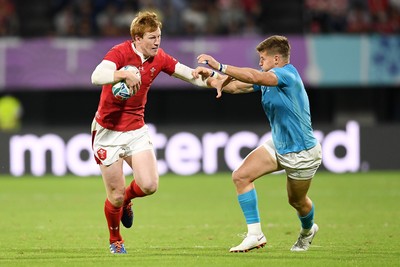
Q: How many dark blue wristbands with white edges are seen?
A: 2